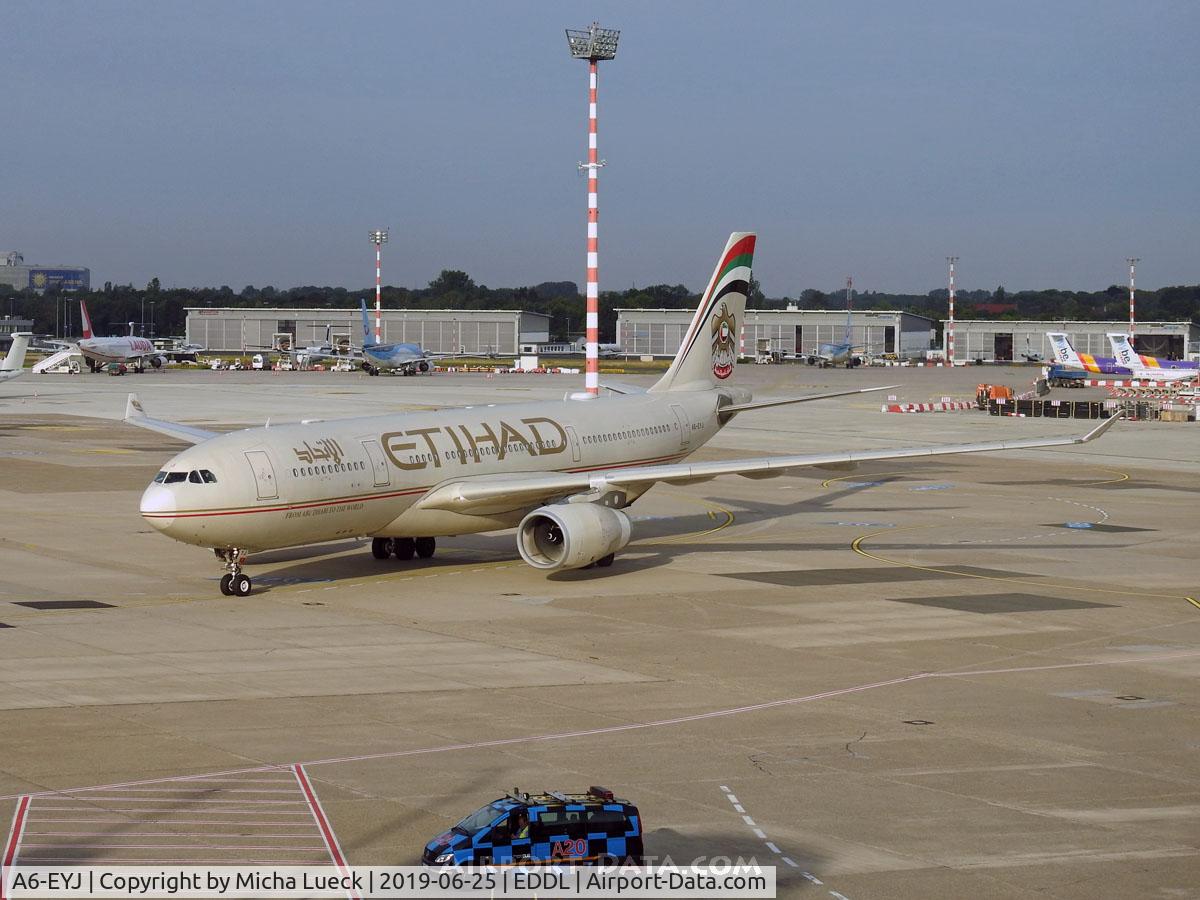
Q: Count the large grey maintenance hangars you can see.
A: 3